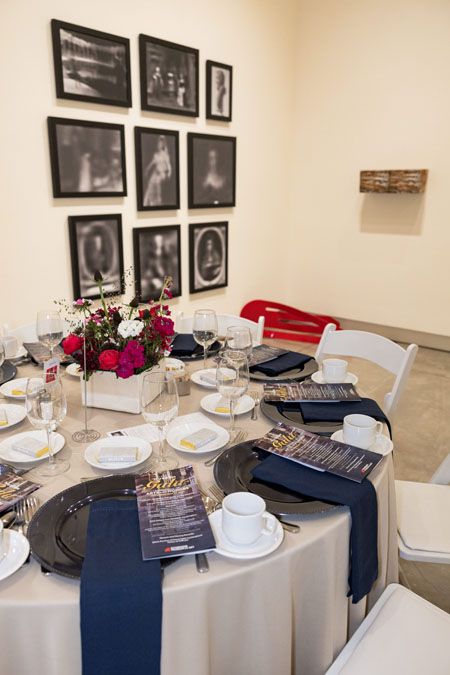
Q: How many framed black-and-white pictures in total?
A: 9